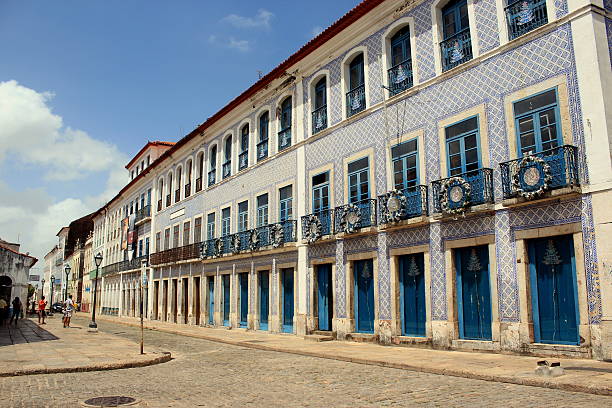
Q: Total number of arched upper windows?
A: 15